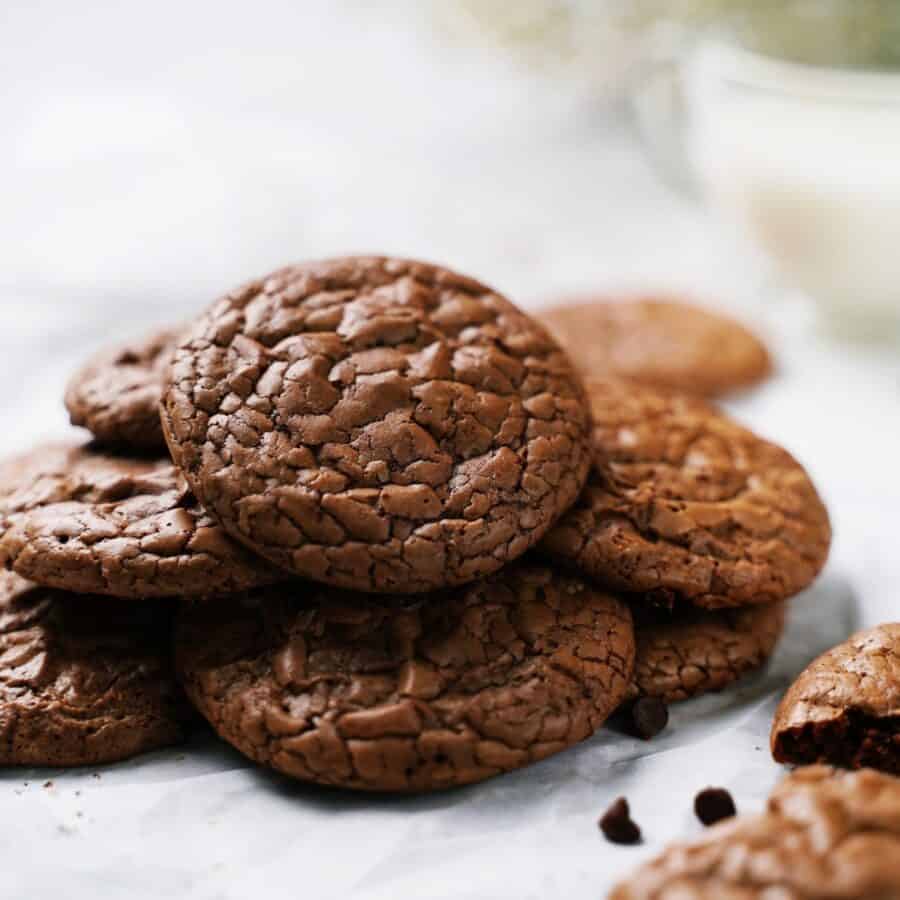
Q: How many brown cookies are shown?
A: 10